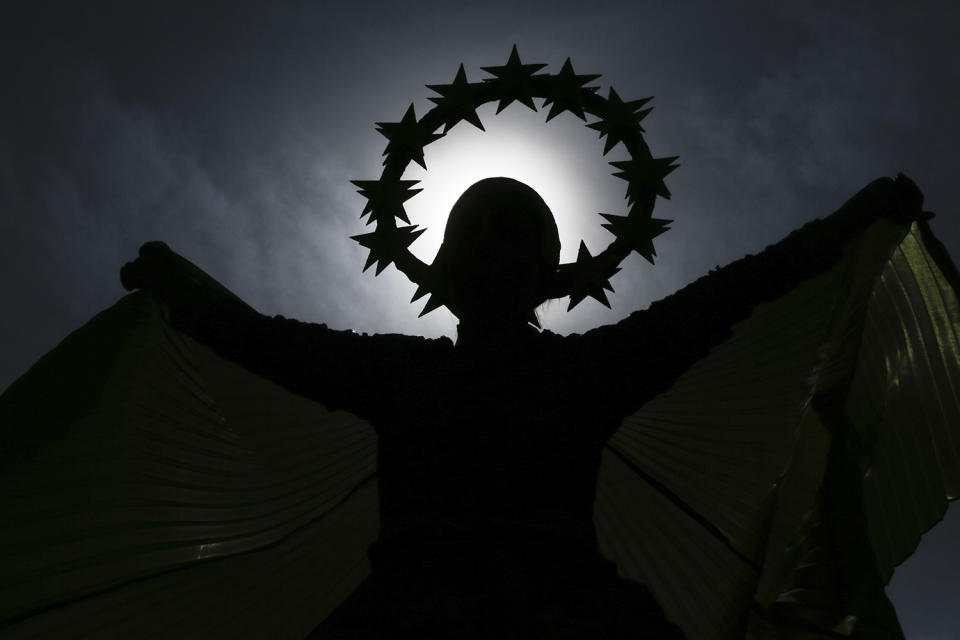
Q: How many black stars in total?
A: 11